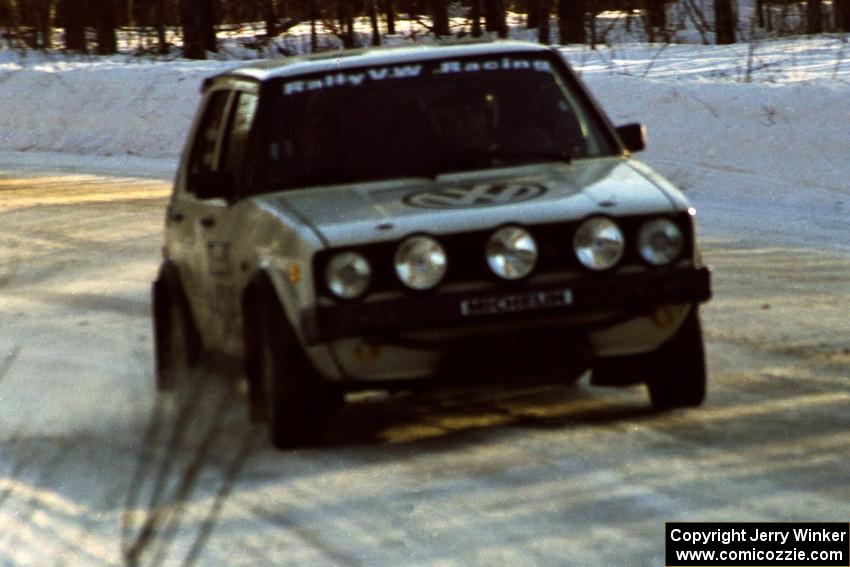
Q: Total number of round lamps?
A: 5